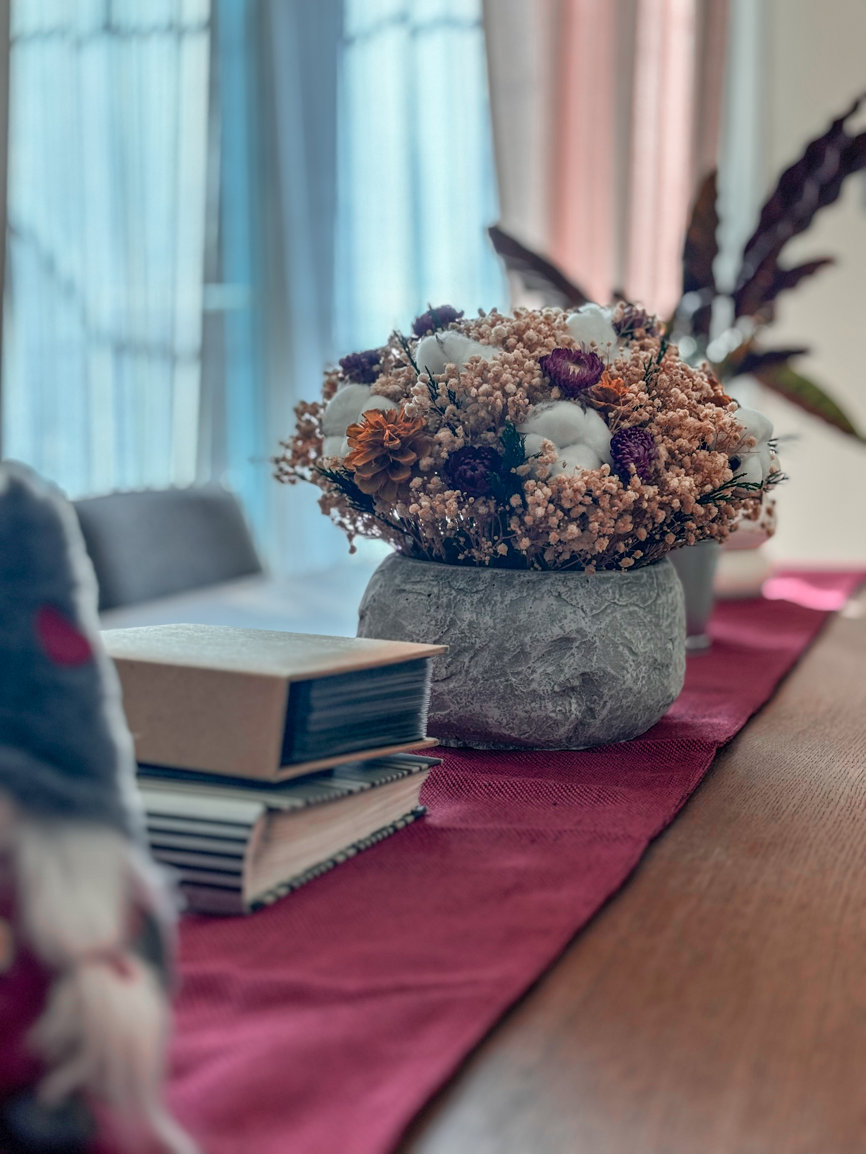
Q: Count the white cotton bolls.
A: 5